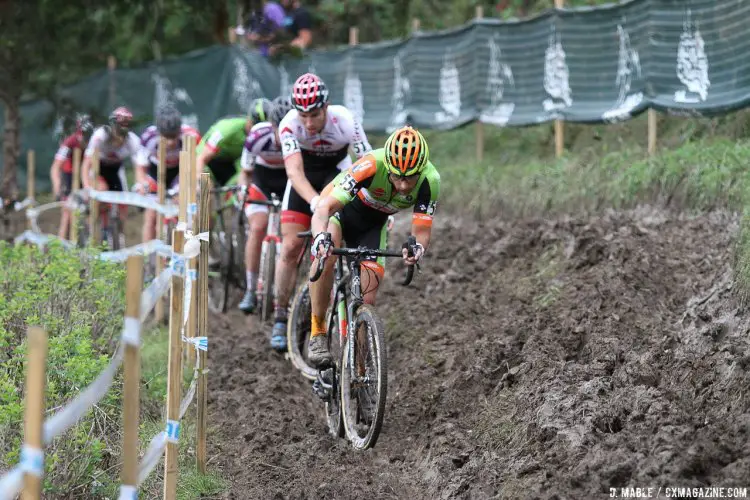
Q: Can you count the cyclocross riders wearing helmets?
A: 7